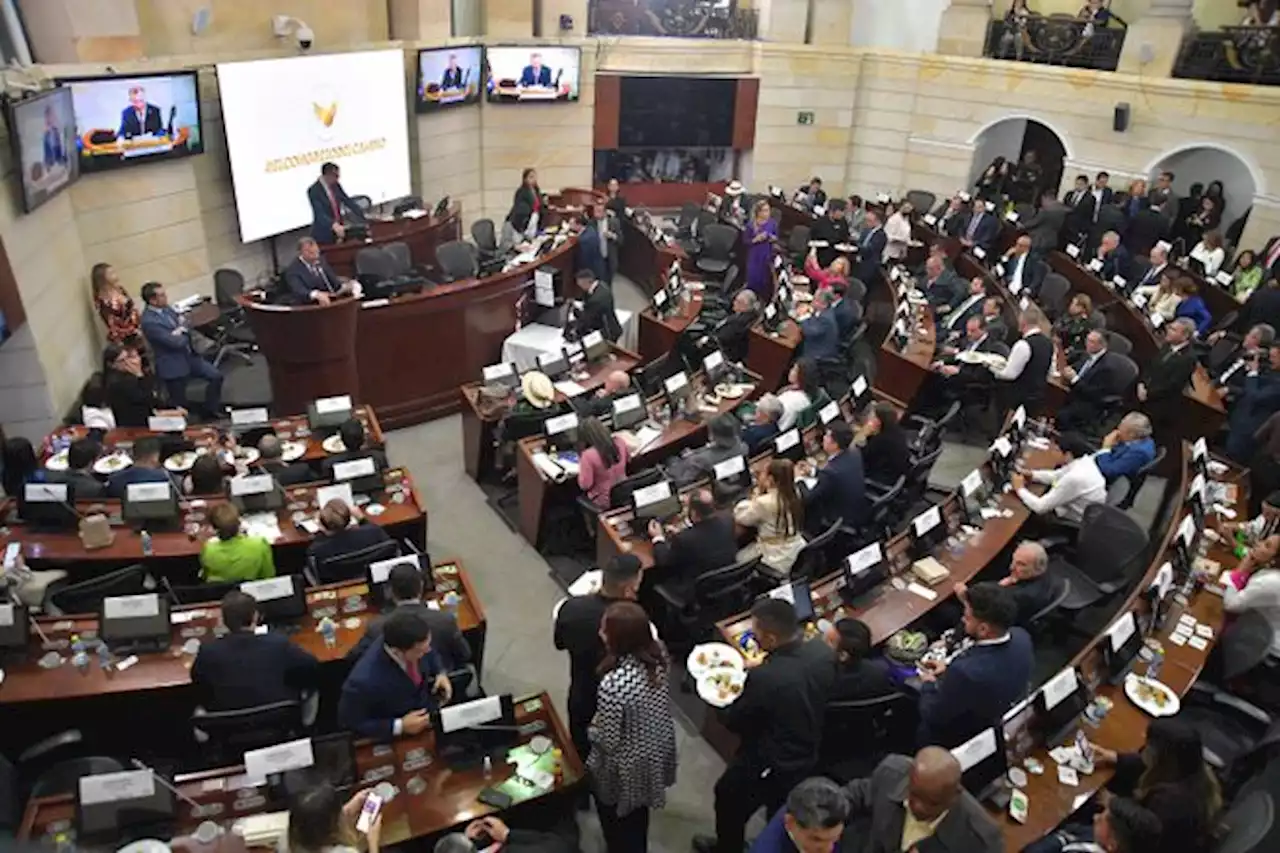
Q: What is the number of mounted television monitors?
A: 4